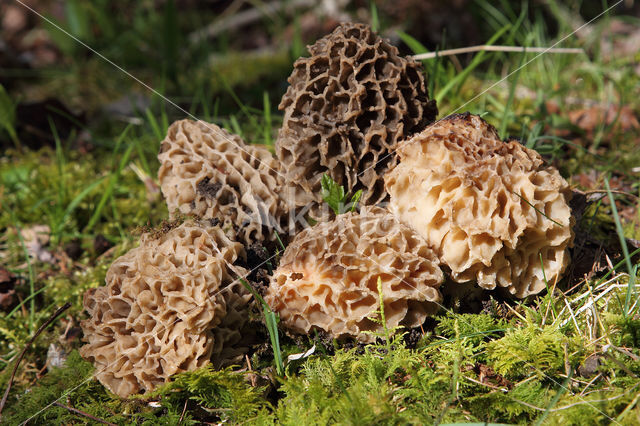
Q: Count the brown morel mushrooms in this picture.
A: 5